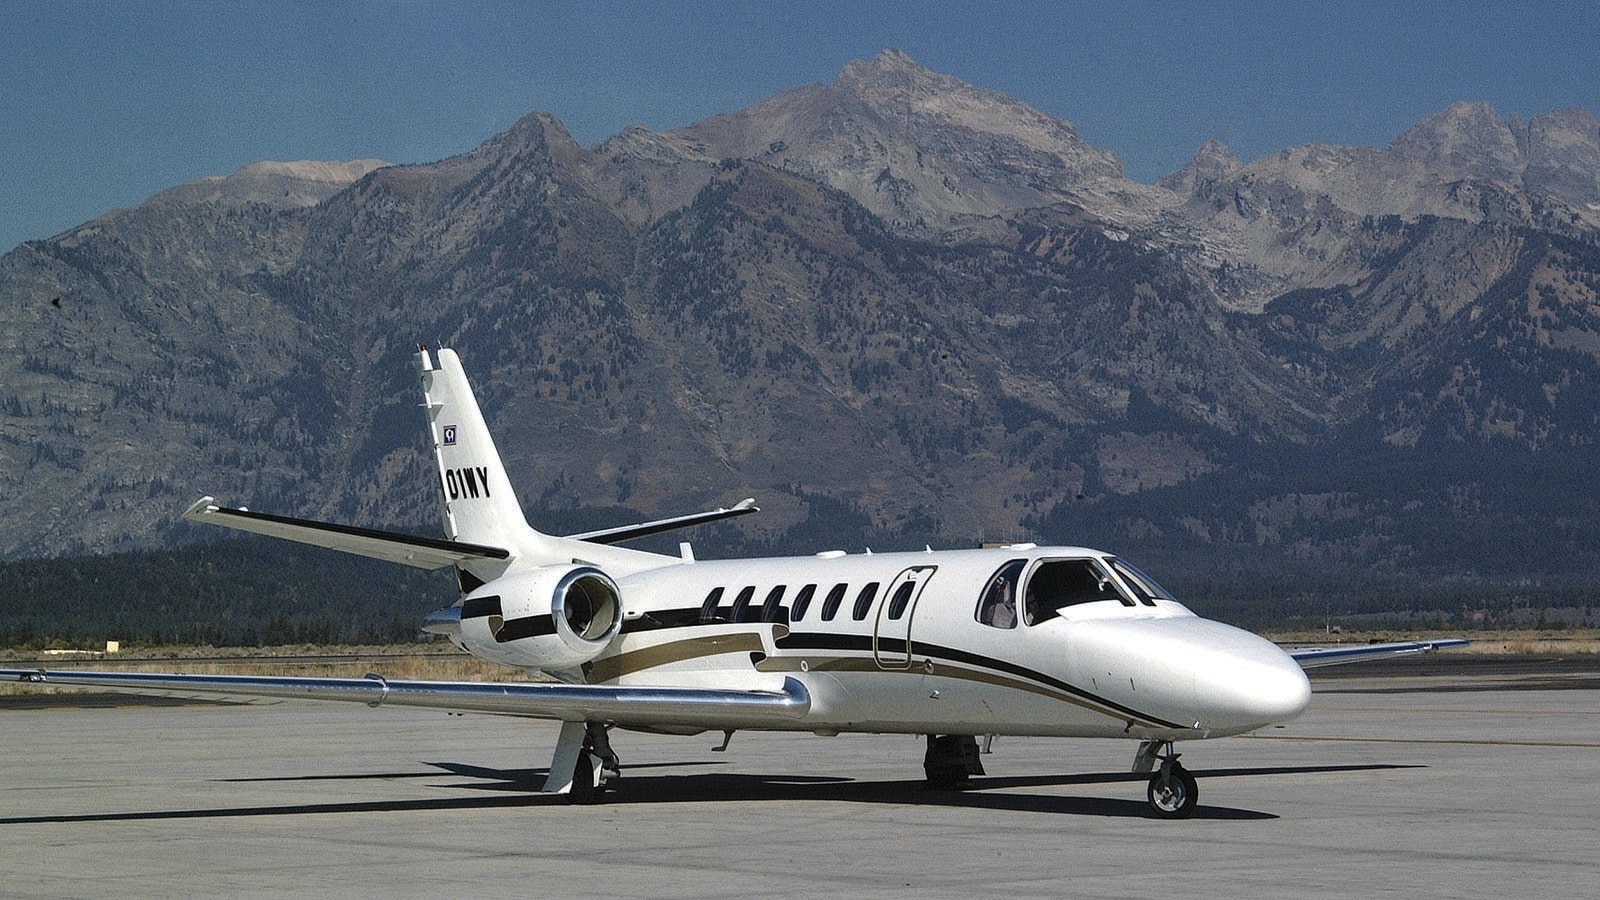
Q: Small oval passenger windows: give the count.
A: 7